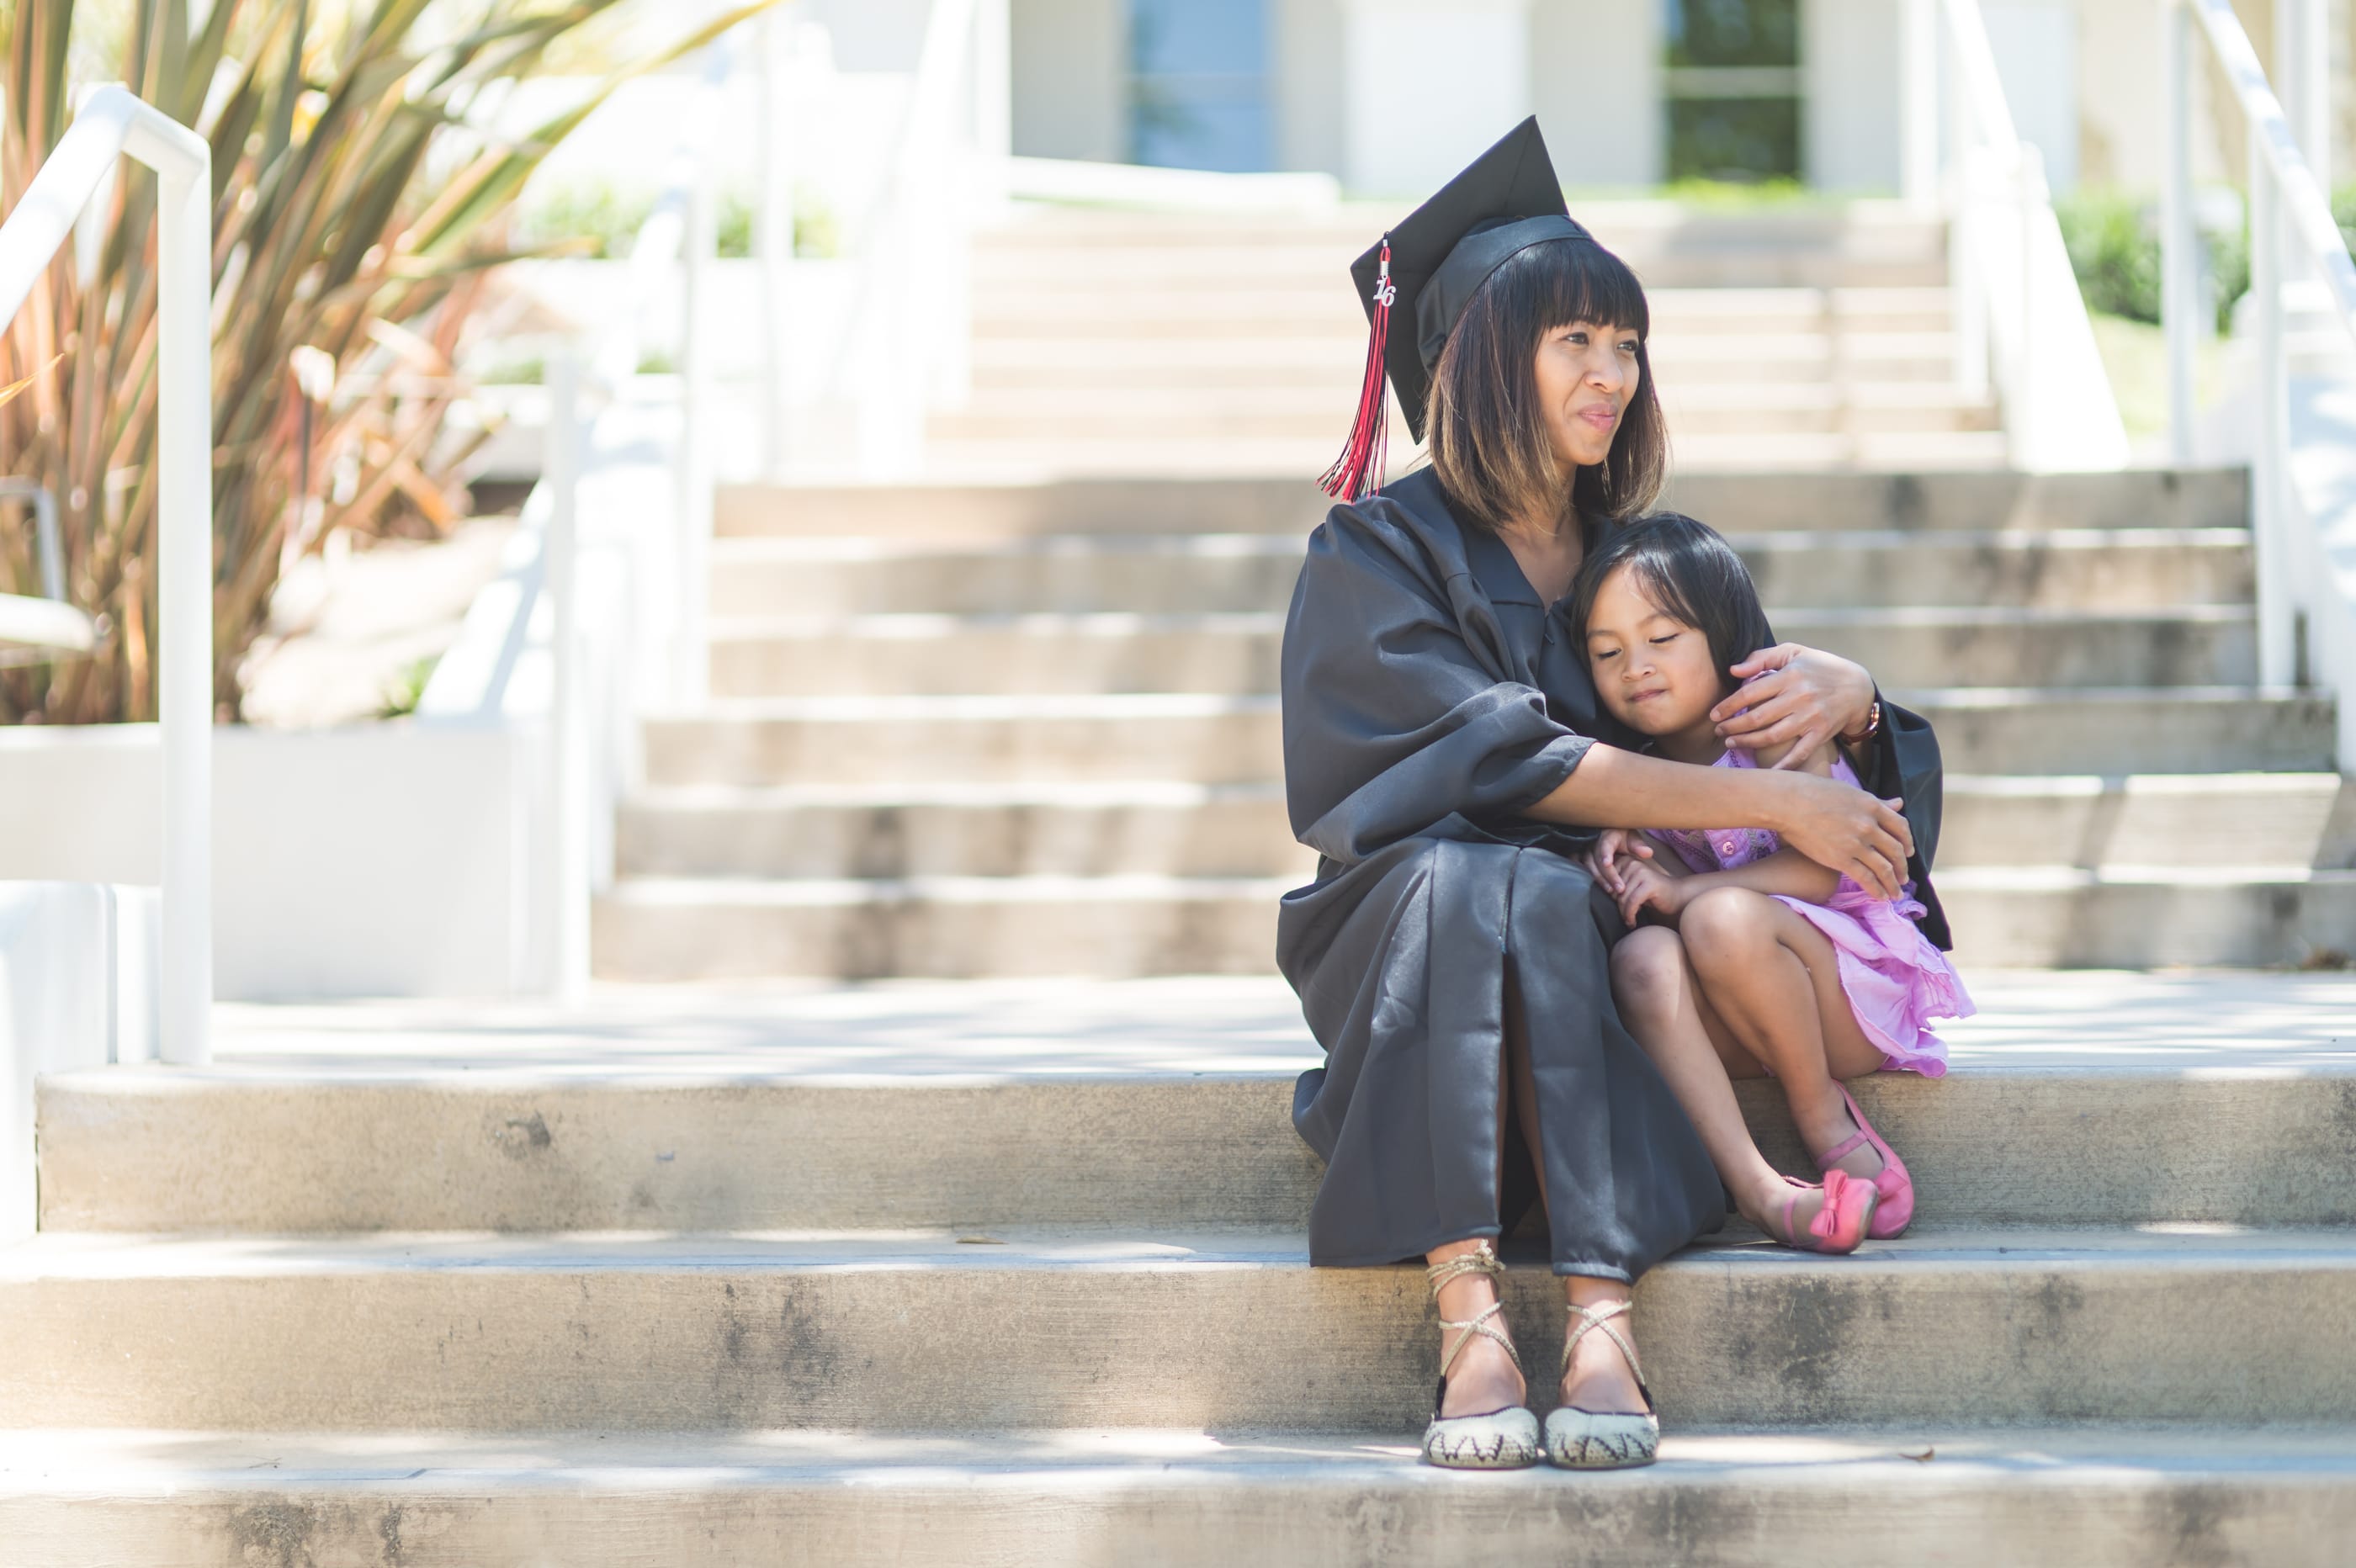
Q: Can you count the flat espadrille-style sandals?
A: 2